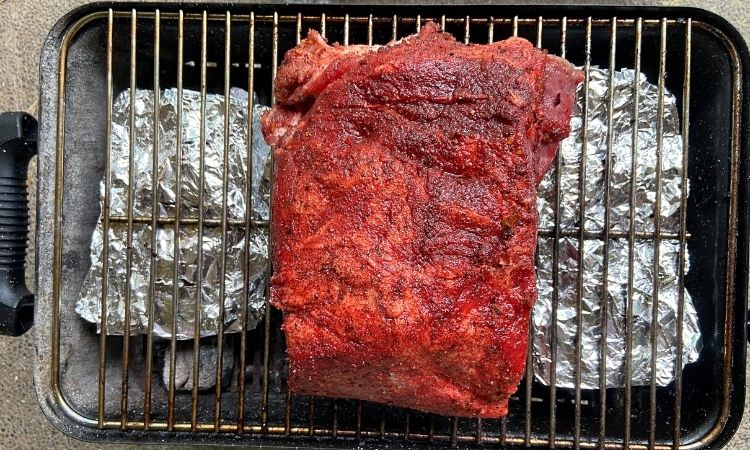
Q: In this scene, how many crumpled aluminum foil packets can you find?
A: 2